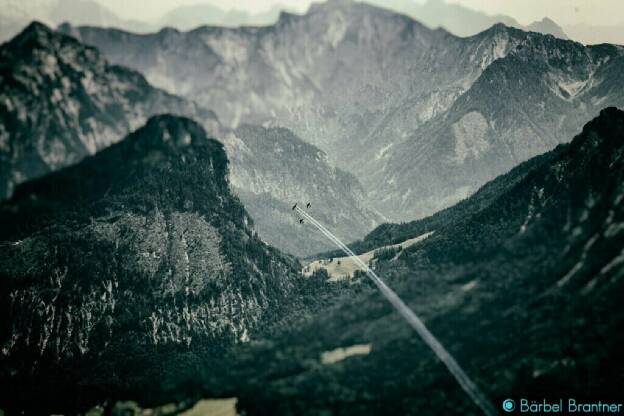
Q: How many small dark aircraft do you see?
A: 3